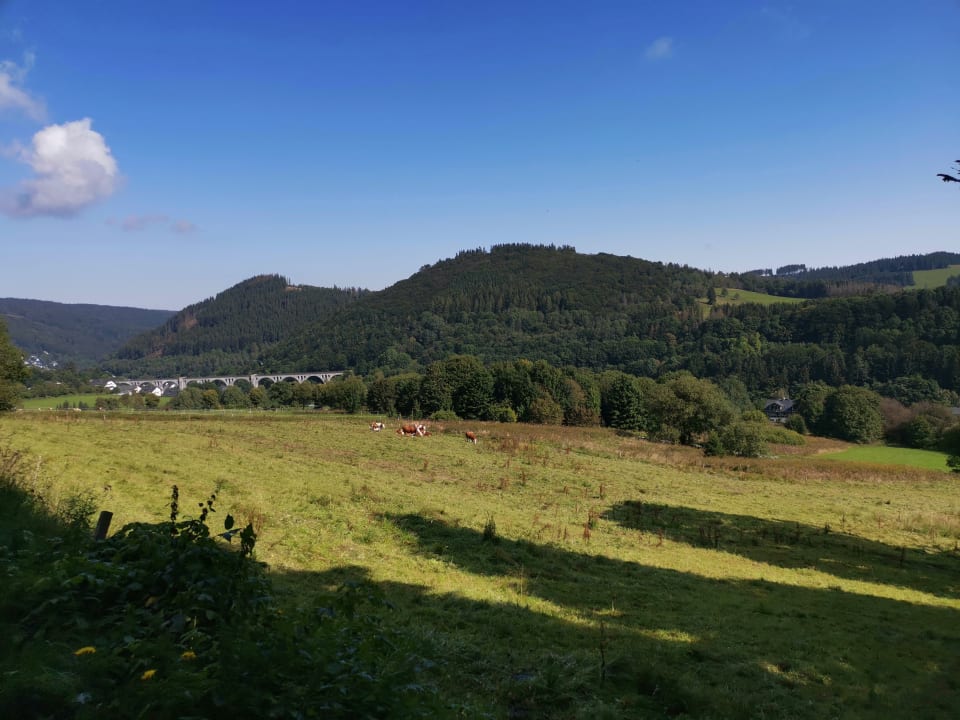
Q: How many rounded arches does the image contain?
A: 10